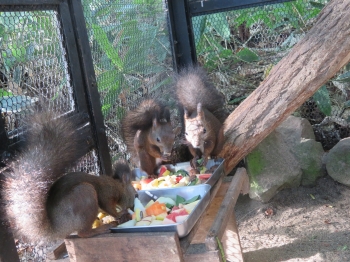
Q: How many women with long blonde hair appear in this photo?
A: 0